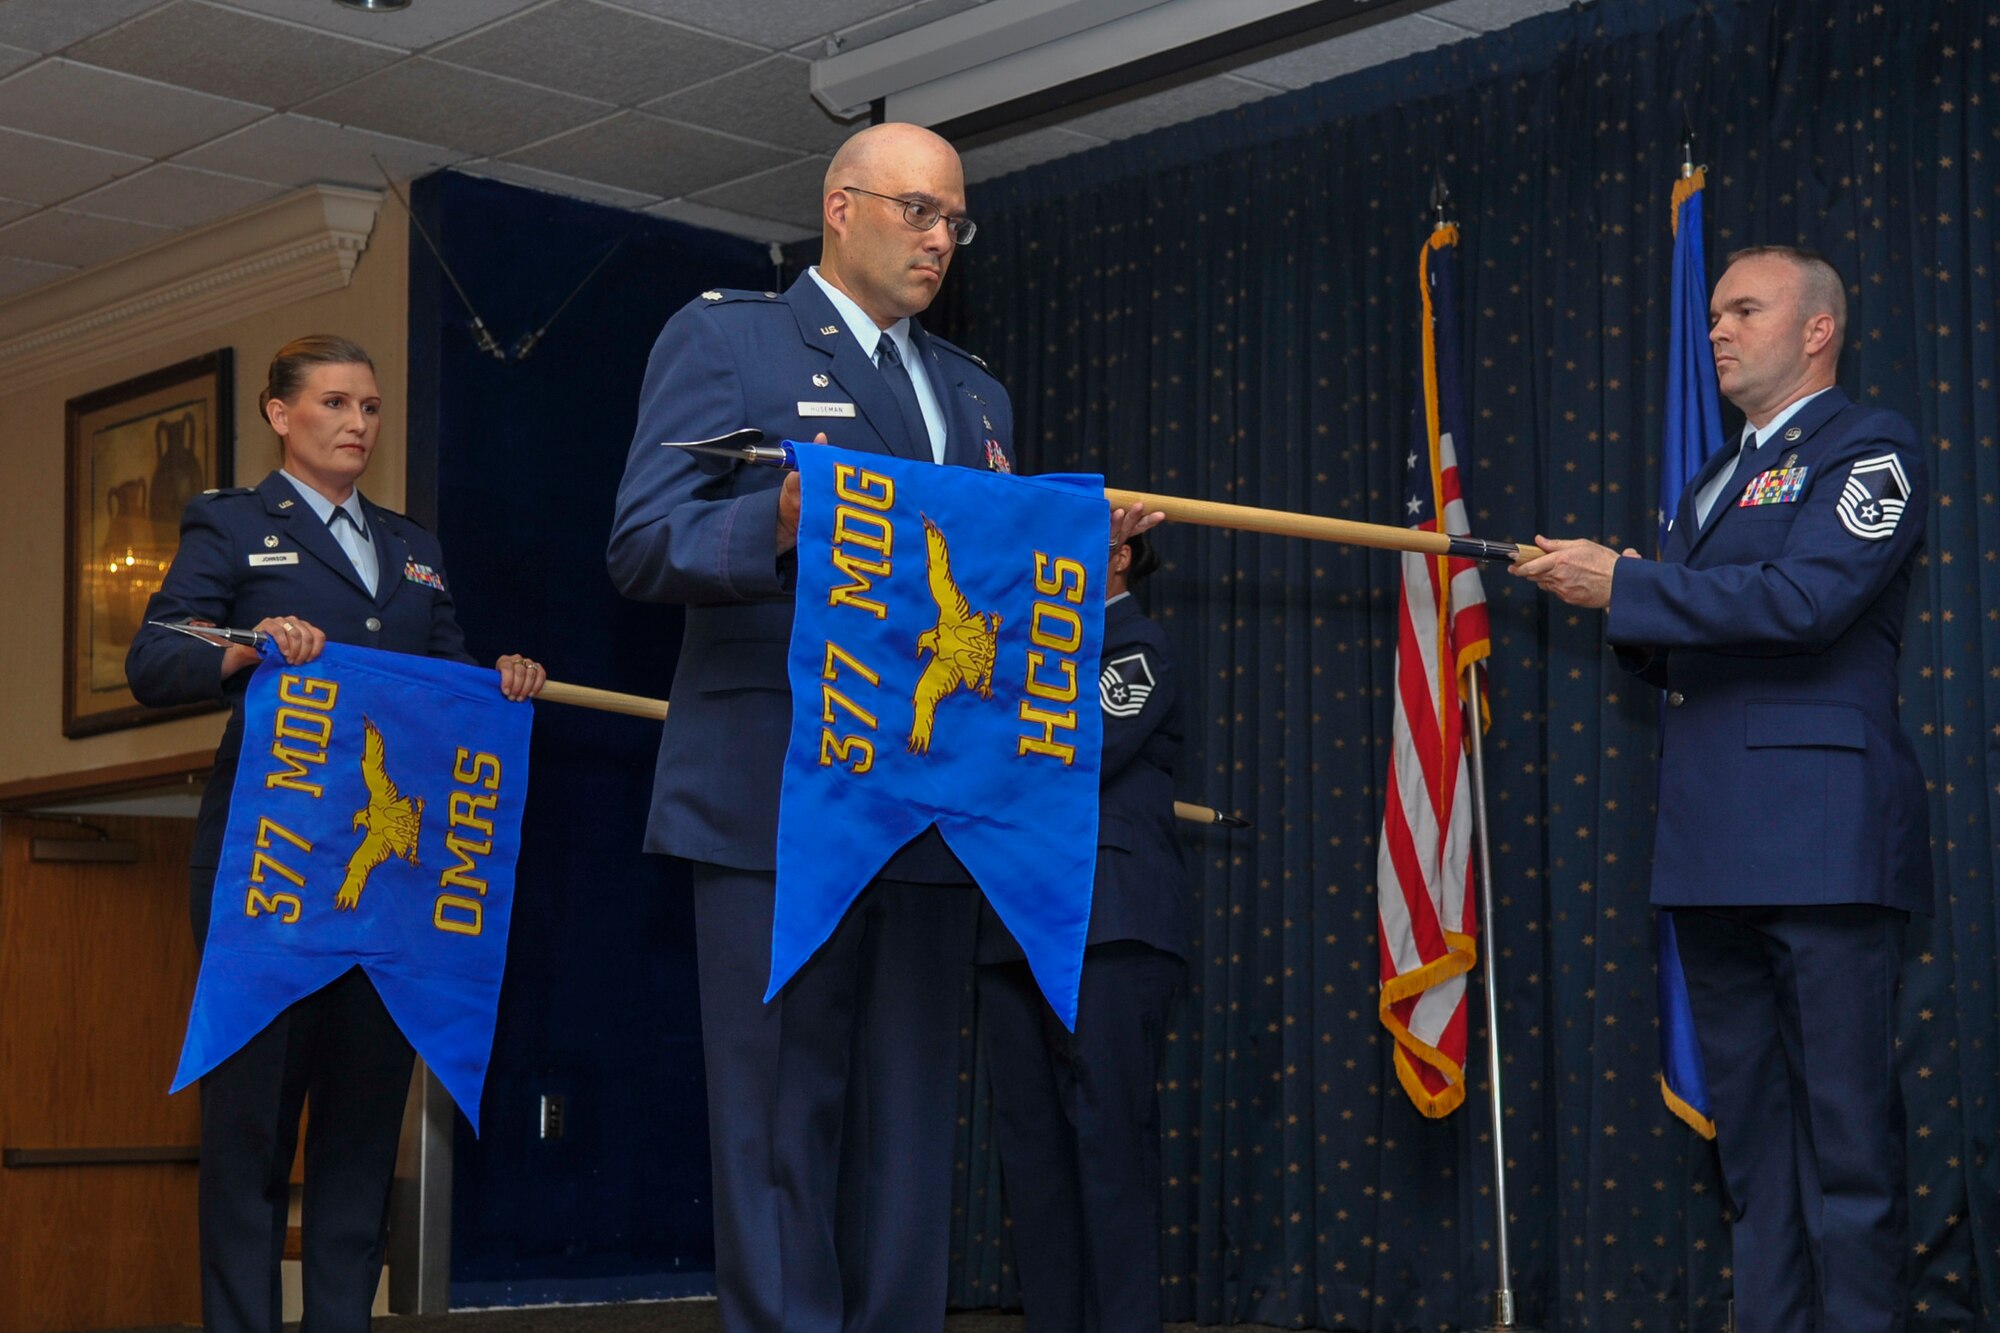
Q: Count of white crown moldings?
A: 1